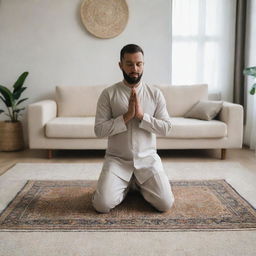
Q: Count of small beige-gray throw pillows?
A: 1